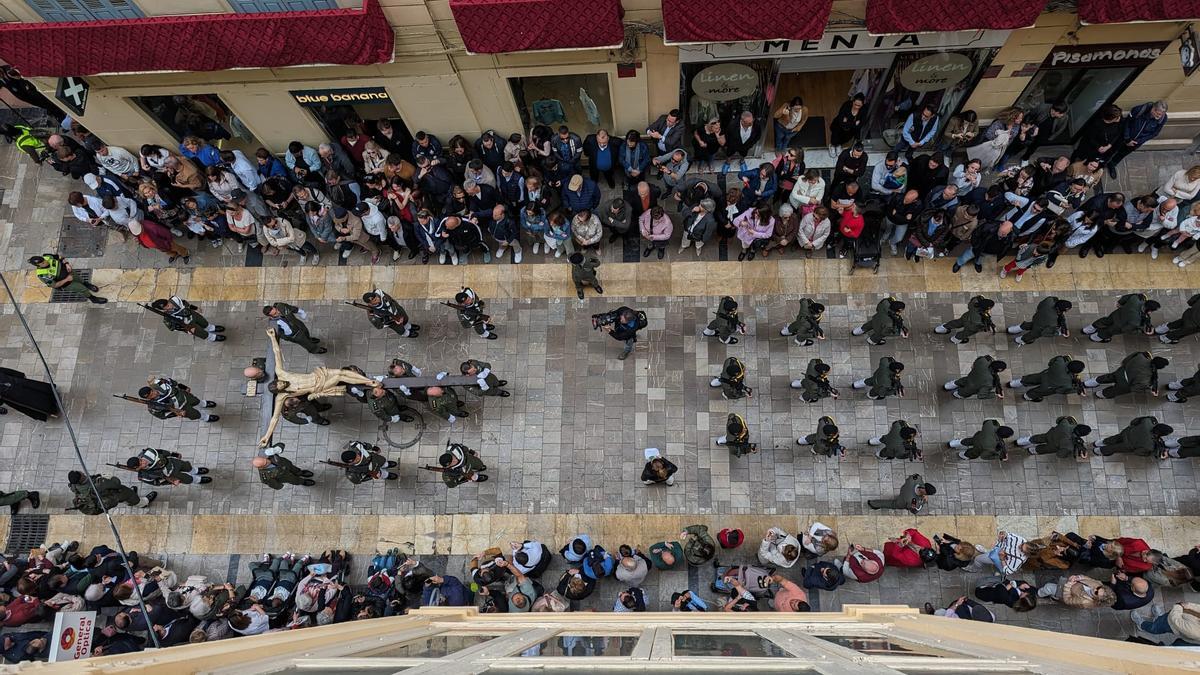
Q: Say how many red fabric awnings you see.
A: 5